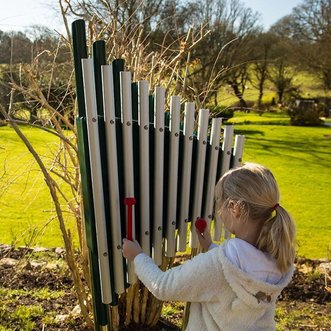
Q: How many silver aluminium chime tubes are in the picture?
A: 11